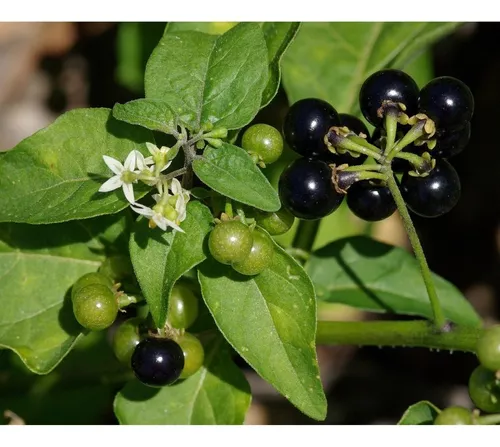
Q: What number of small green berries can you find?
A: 13